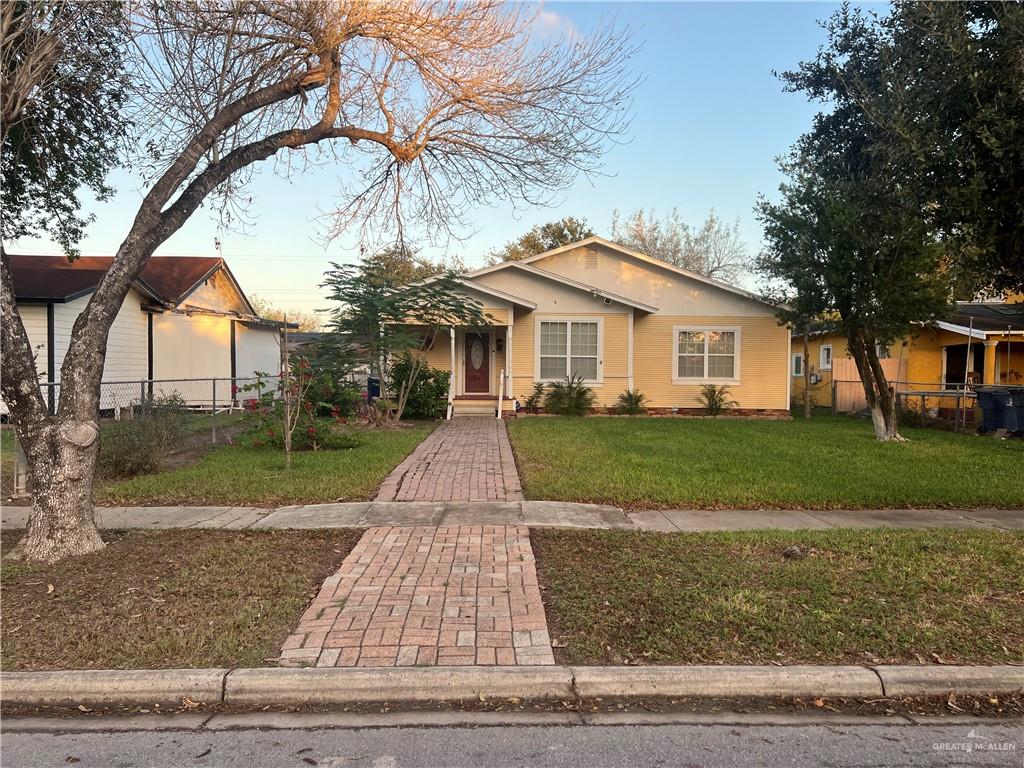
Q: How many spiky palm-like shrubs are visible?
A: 3